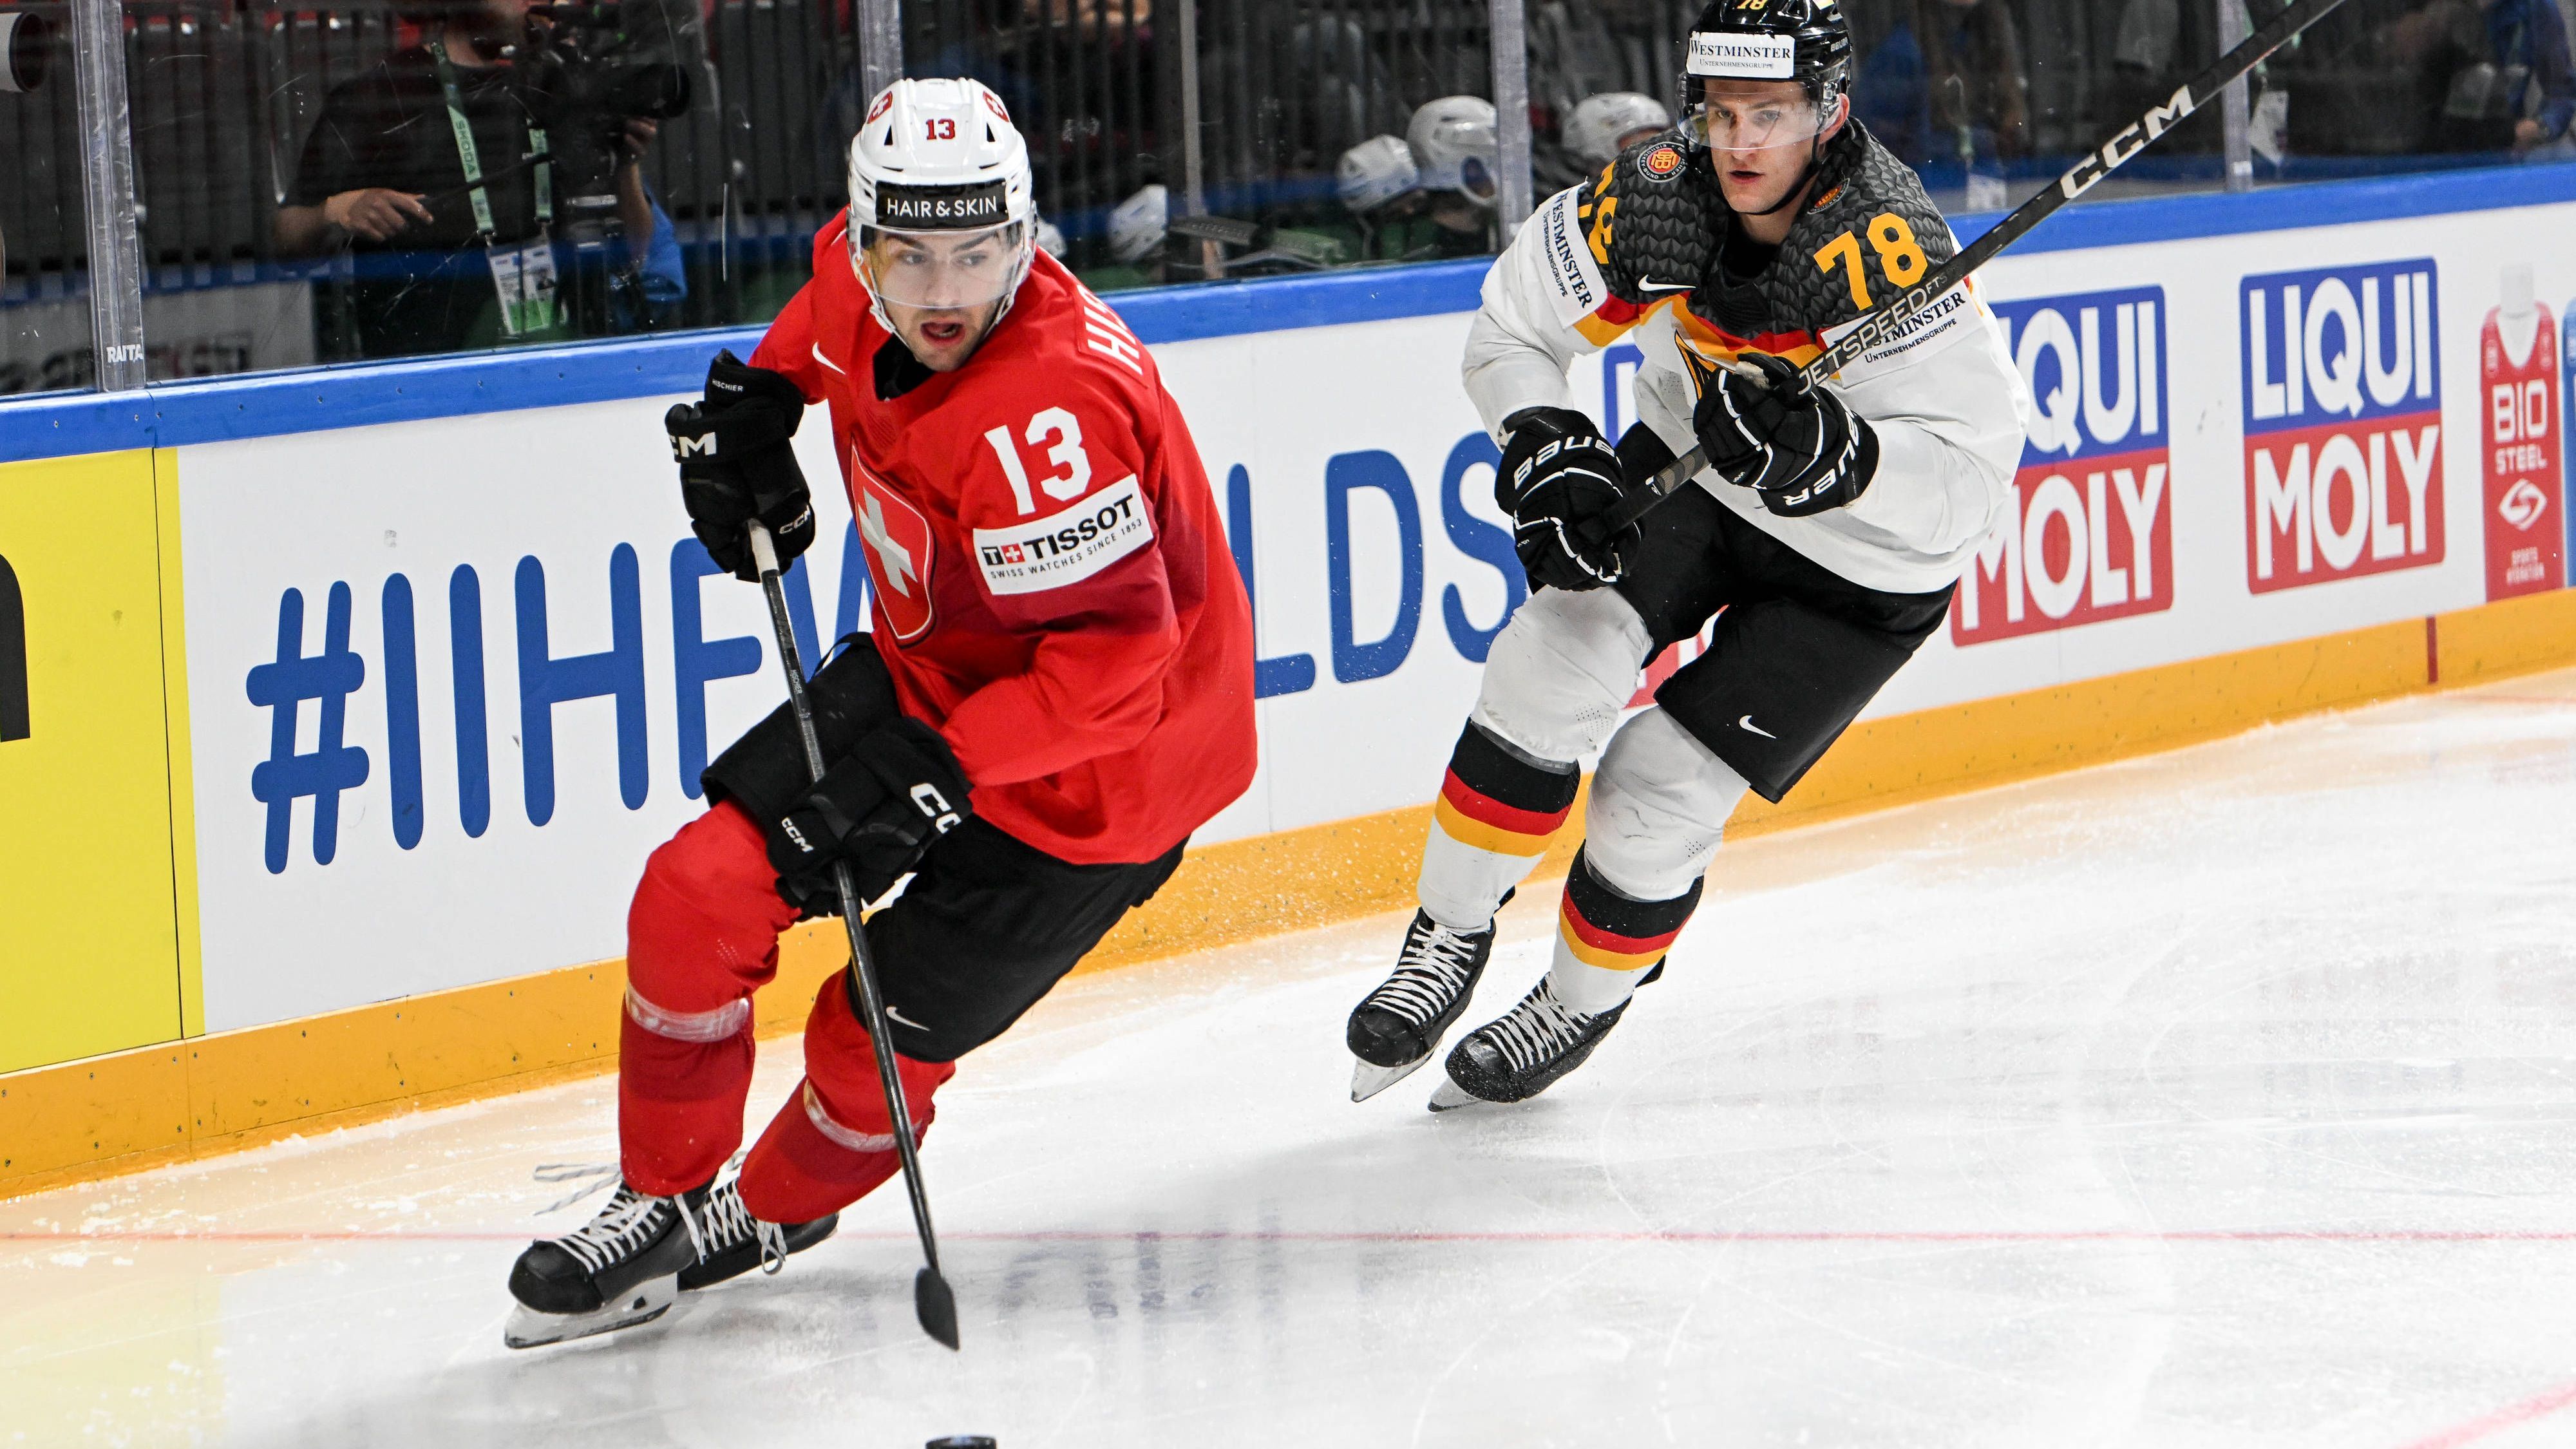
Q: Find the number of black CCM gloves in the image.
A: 2